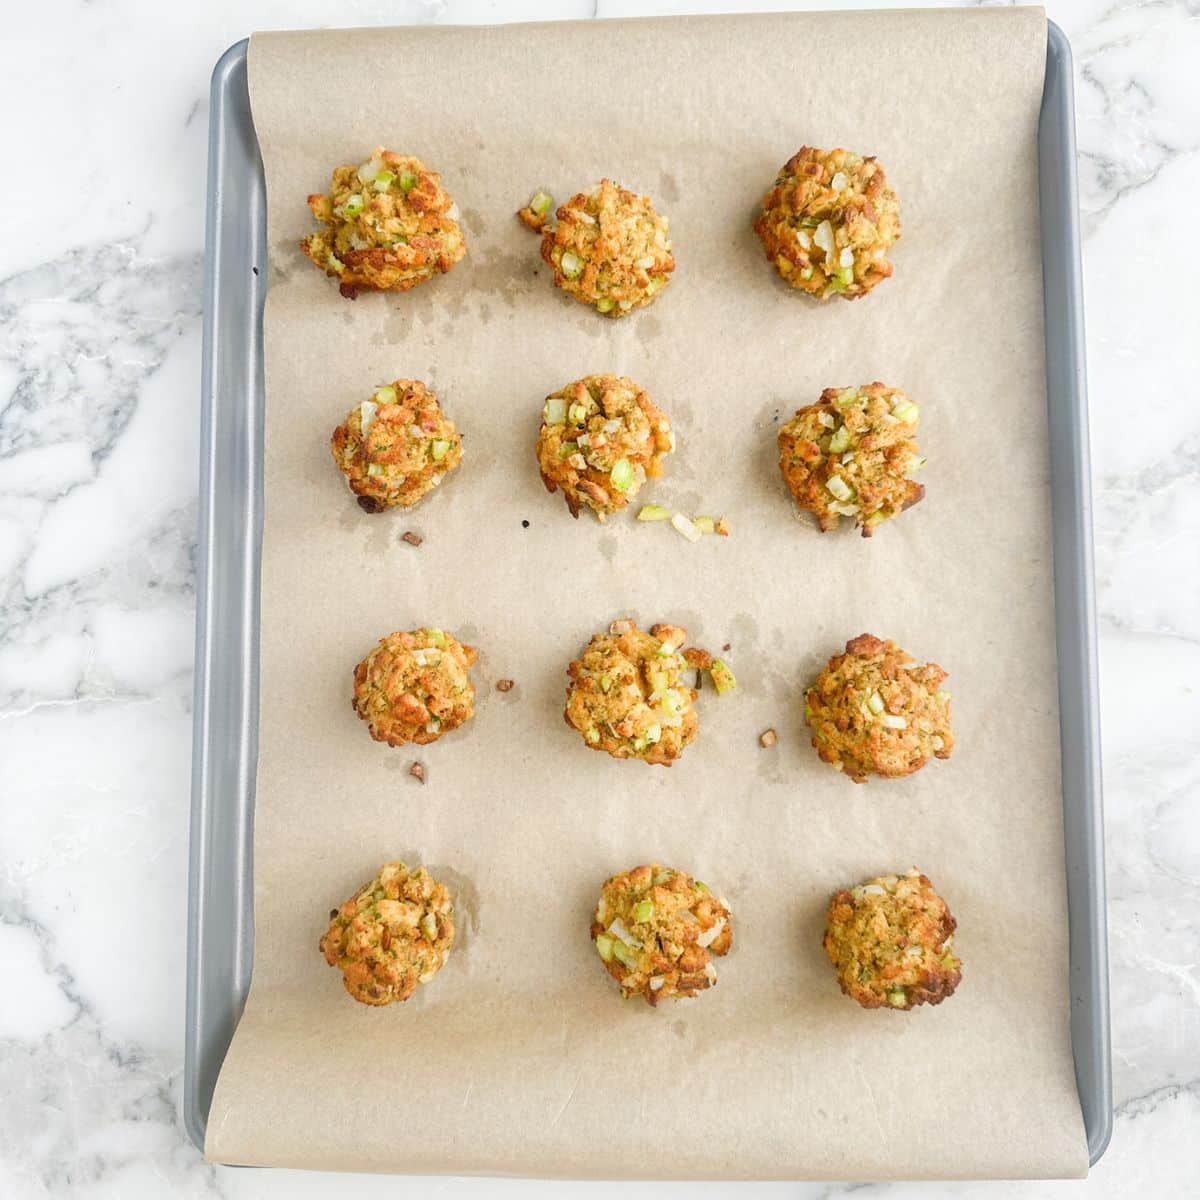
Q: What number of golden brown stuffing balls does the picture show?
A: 12